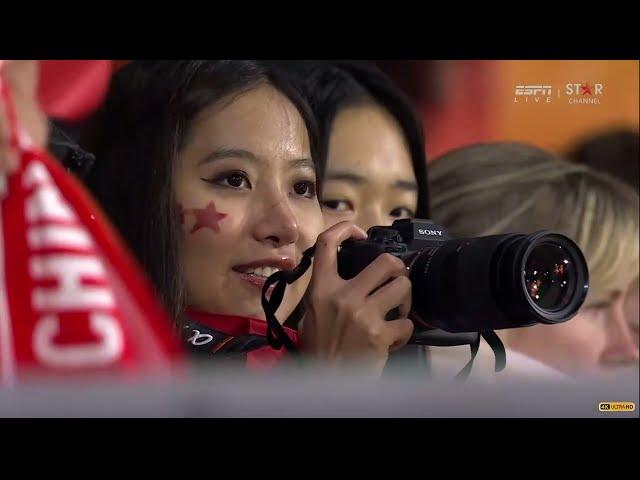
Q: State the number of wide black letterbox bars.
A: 2